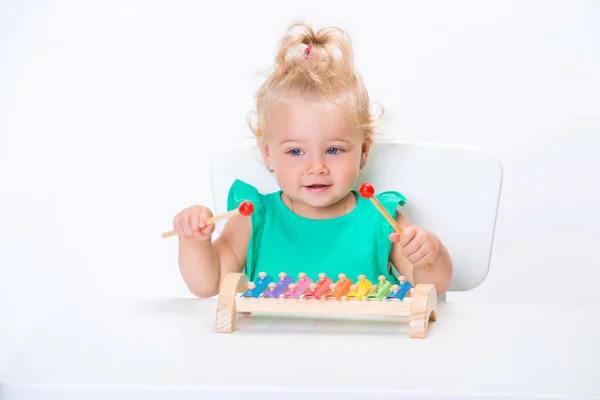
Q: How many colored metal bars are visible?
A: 8